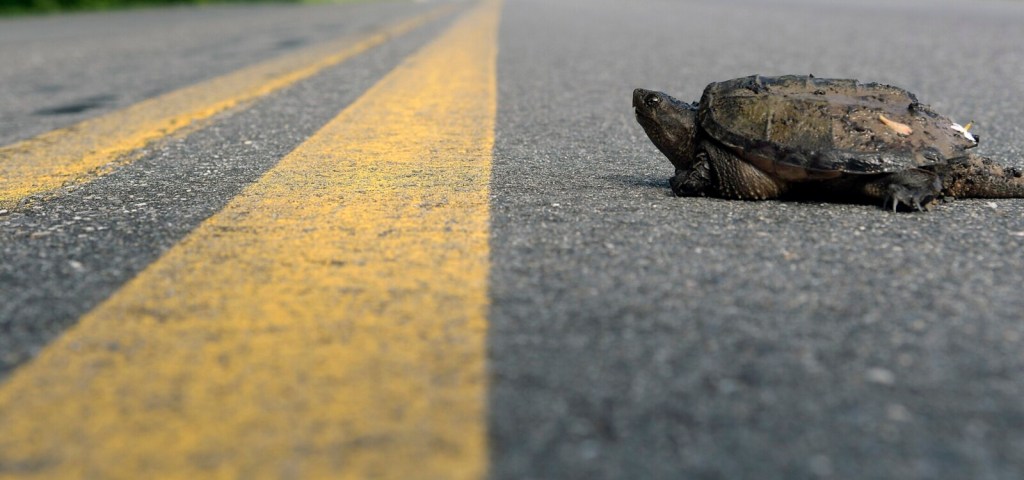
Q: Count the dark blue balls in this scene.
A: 0